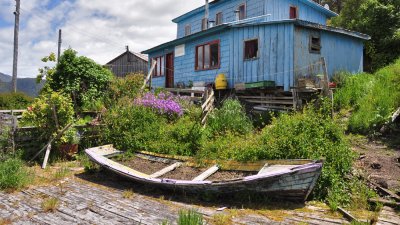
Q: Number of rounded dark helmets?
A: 0